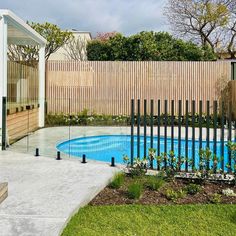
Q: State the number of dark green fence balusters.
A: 15